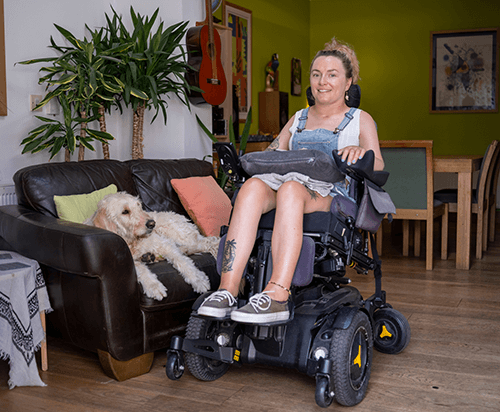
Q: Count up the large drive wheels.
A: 2